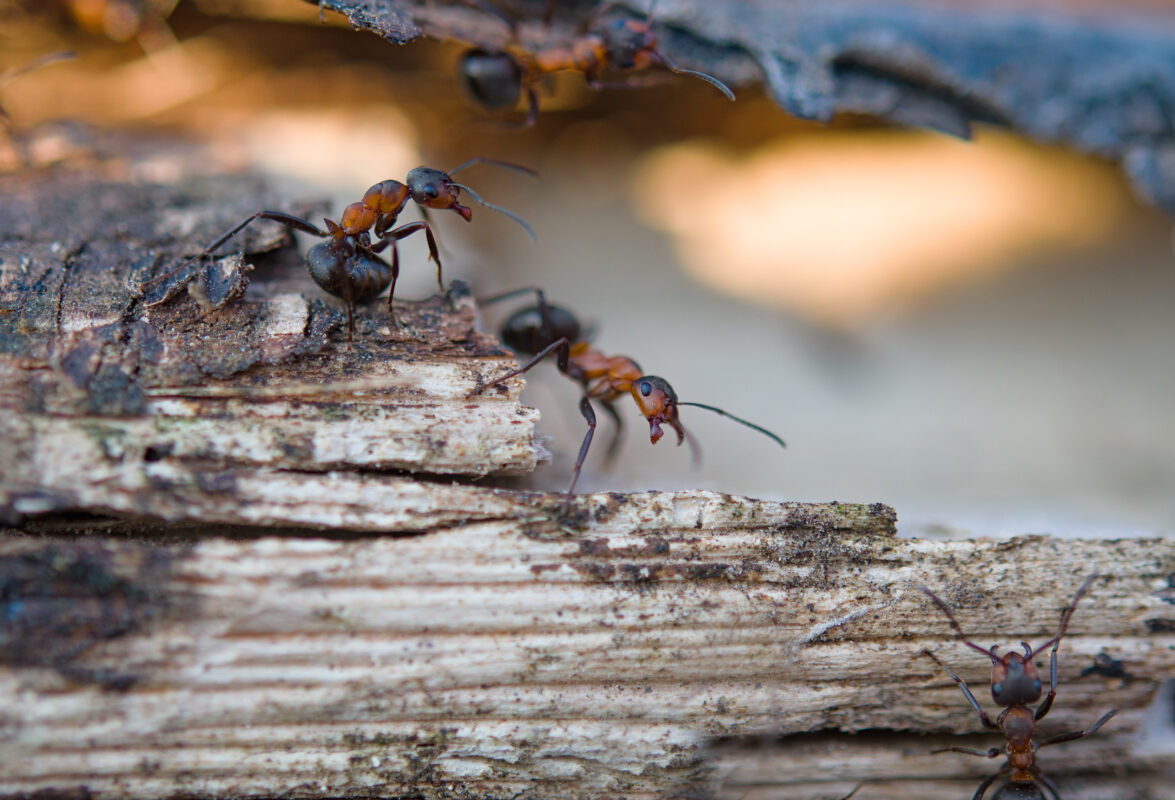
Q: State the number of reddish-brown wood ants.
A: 4